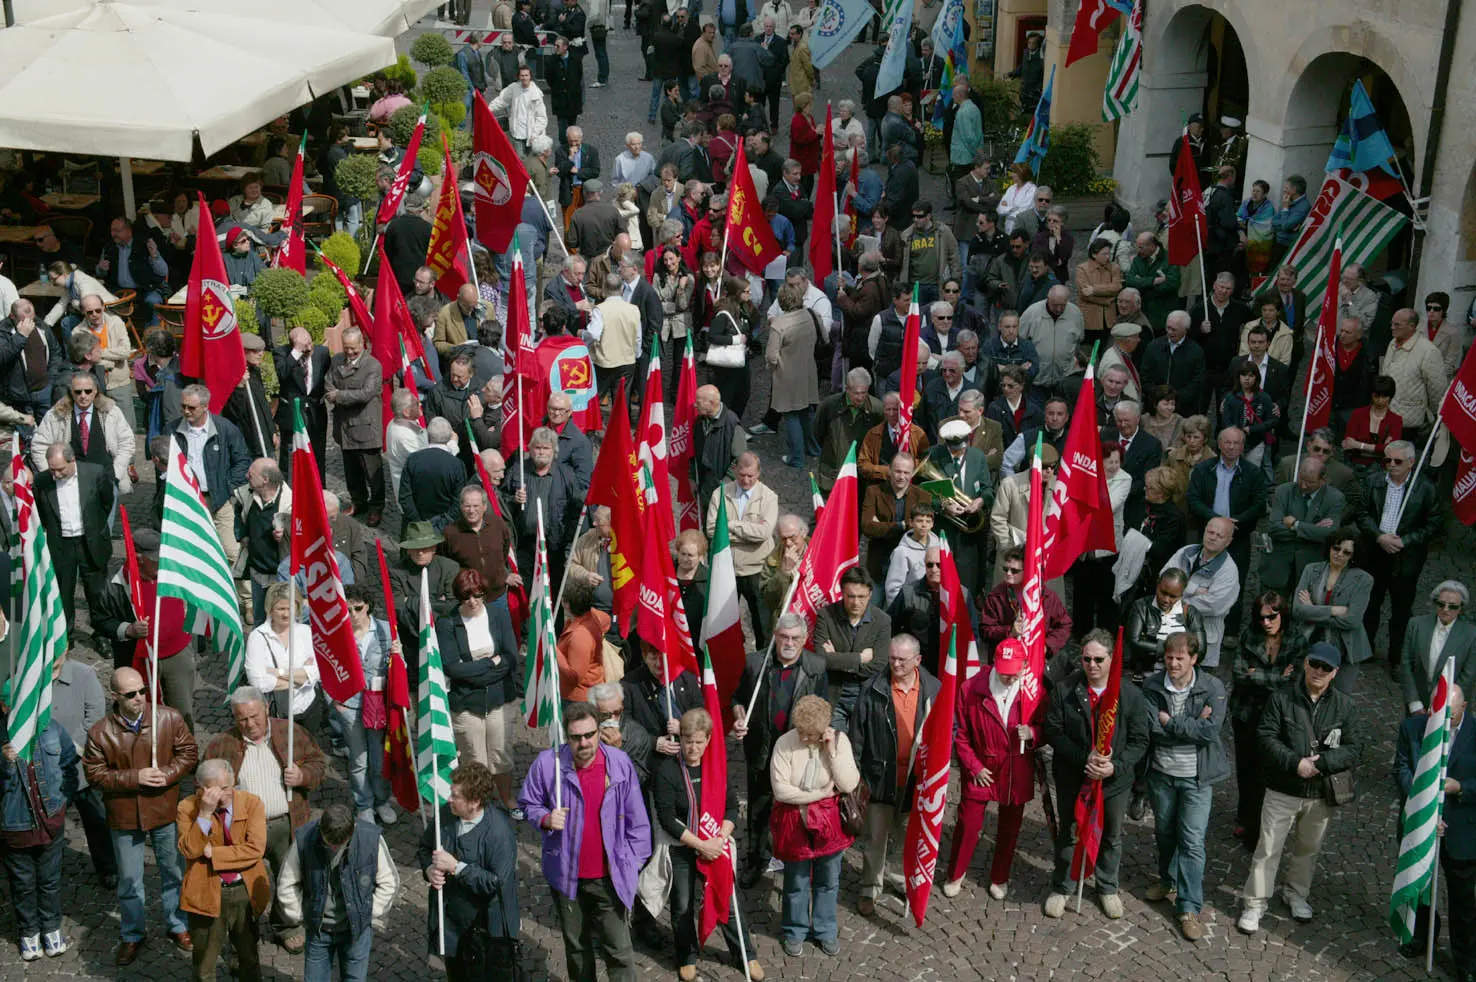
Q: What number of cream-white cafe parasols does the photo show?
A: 2